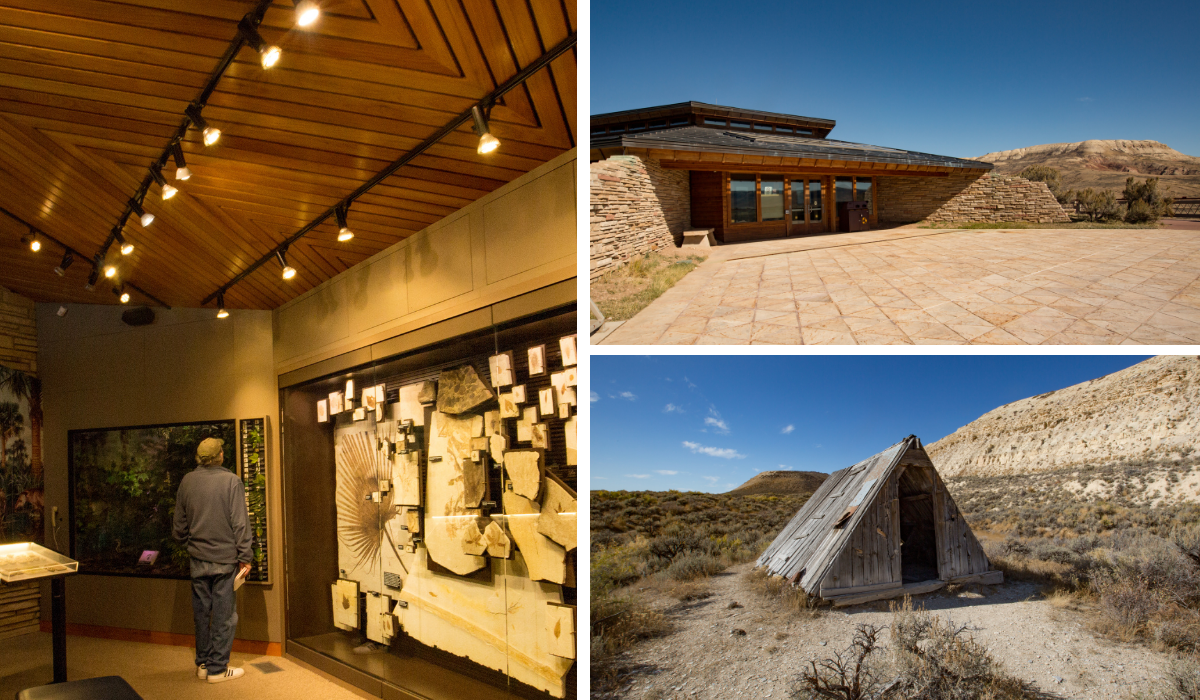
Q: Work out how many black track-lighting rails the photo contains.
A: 3